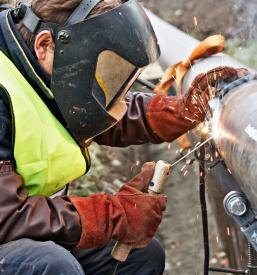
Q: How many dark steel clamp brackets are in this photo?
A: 1